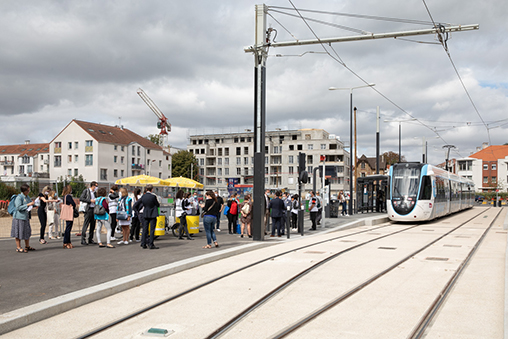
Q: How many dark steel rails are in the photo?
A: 4